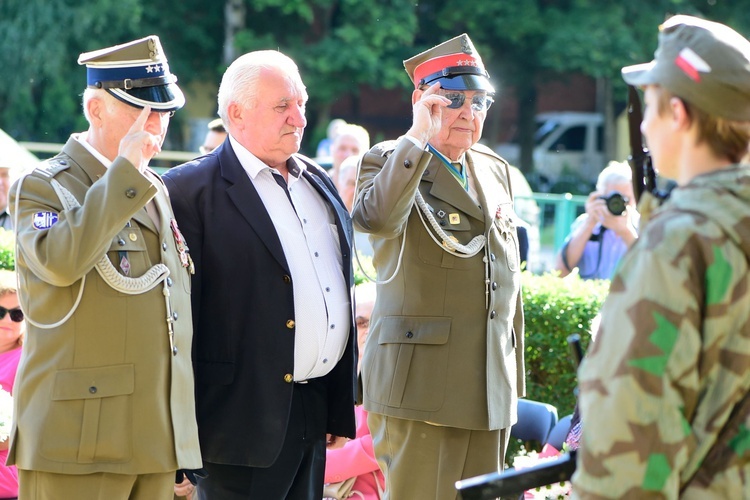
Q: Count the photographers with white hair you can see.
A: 1